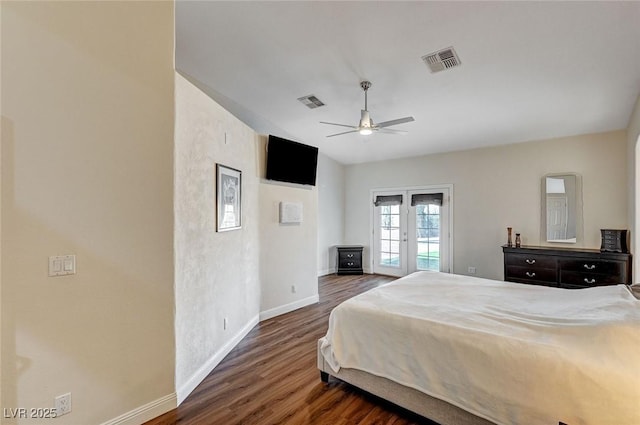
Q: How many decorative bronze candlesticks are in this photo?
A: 2